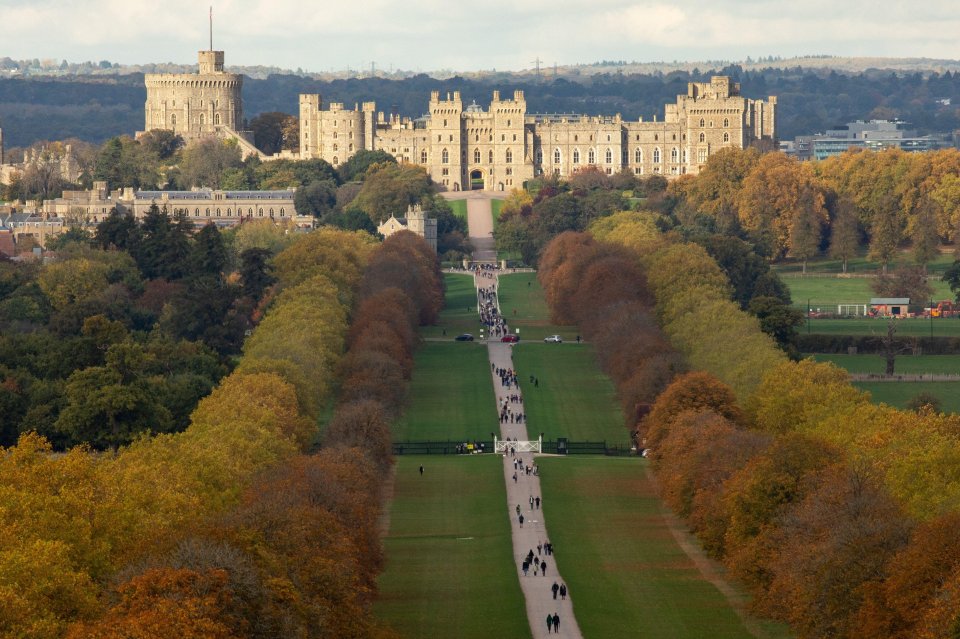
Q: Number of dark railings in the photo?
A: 2